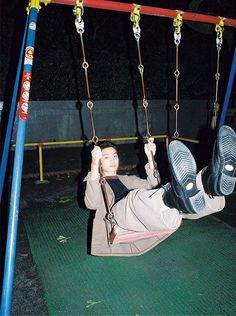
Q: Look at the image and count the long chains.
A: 4